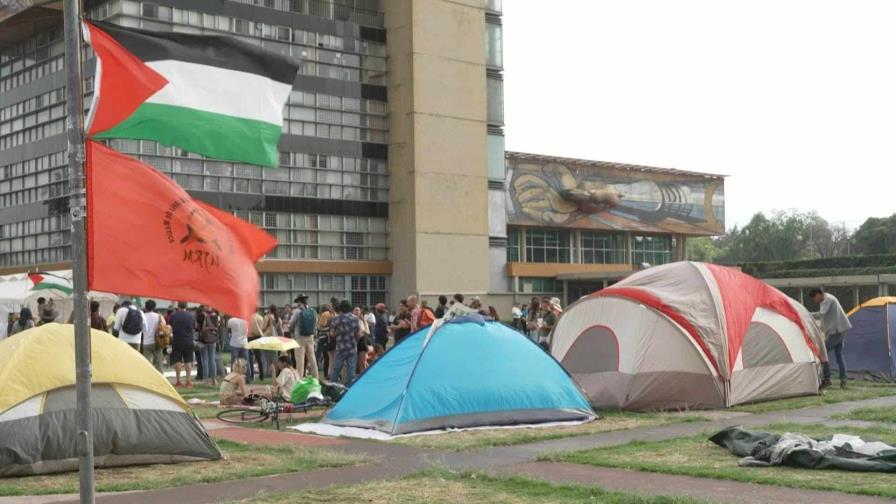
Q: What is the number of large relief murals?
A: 1